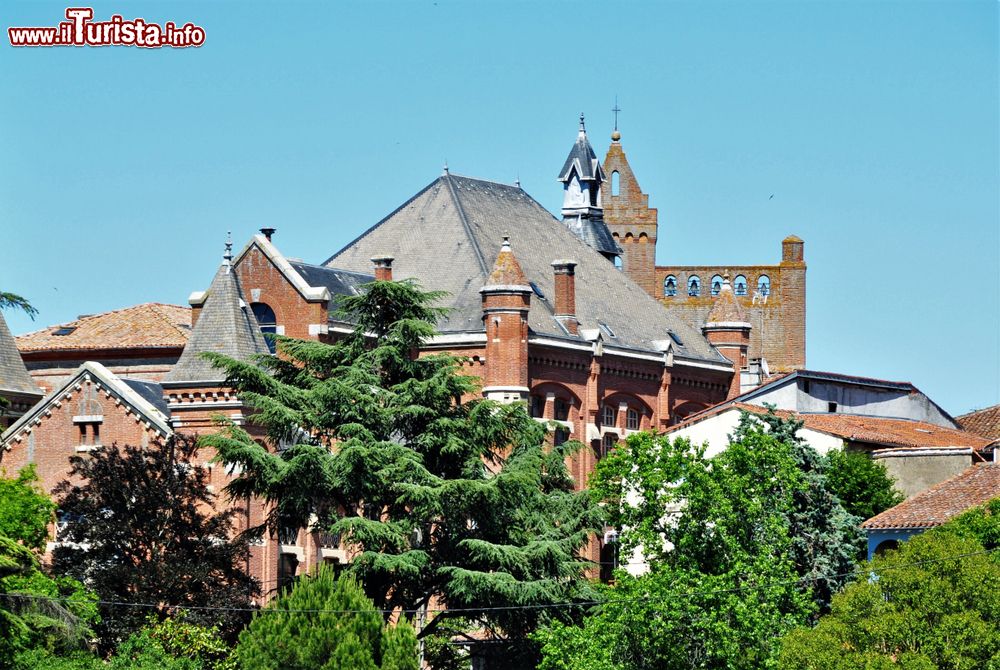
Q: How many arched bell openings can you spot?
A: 5